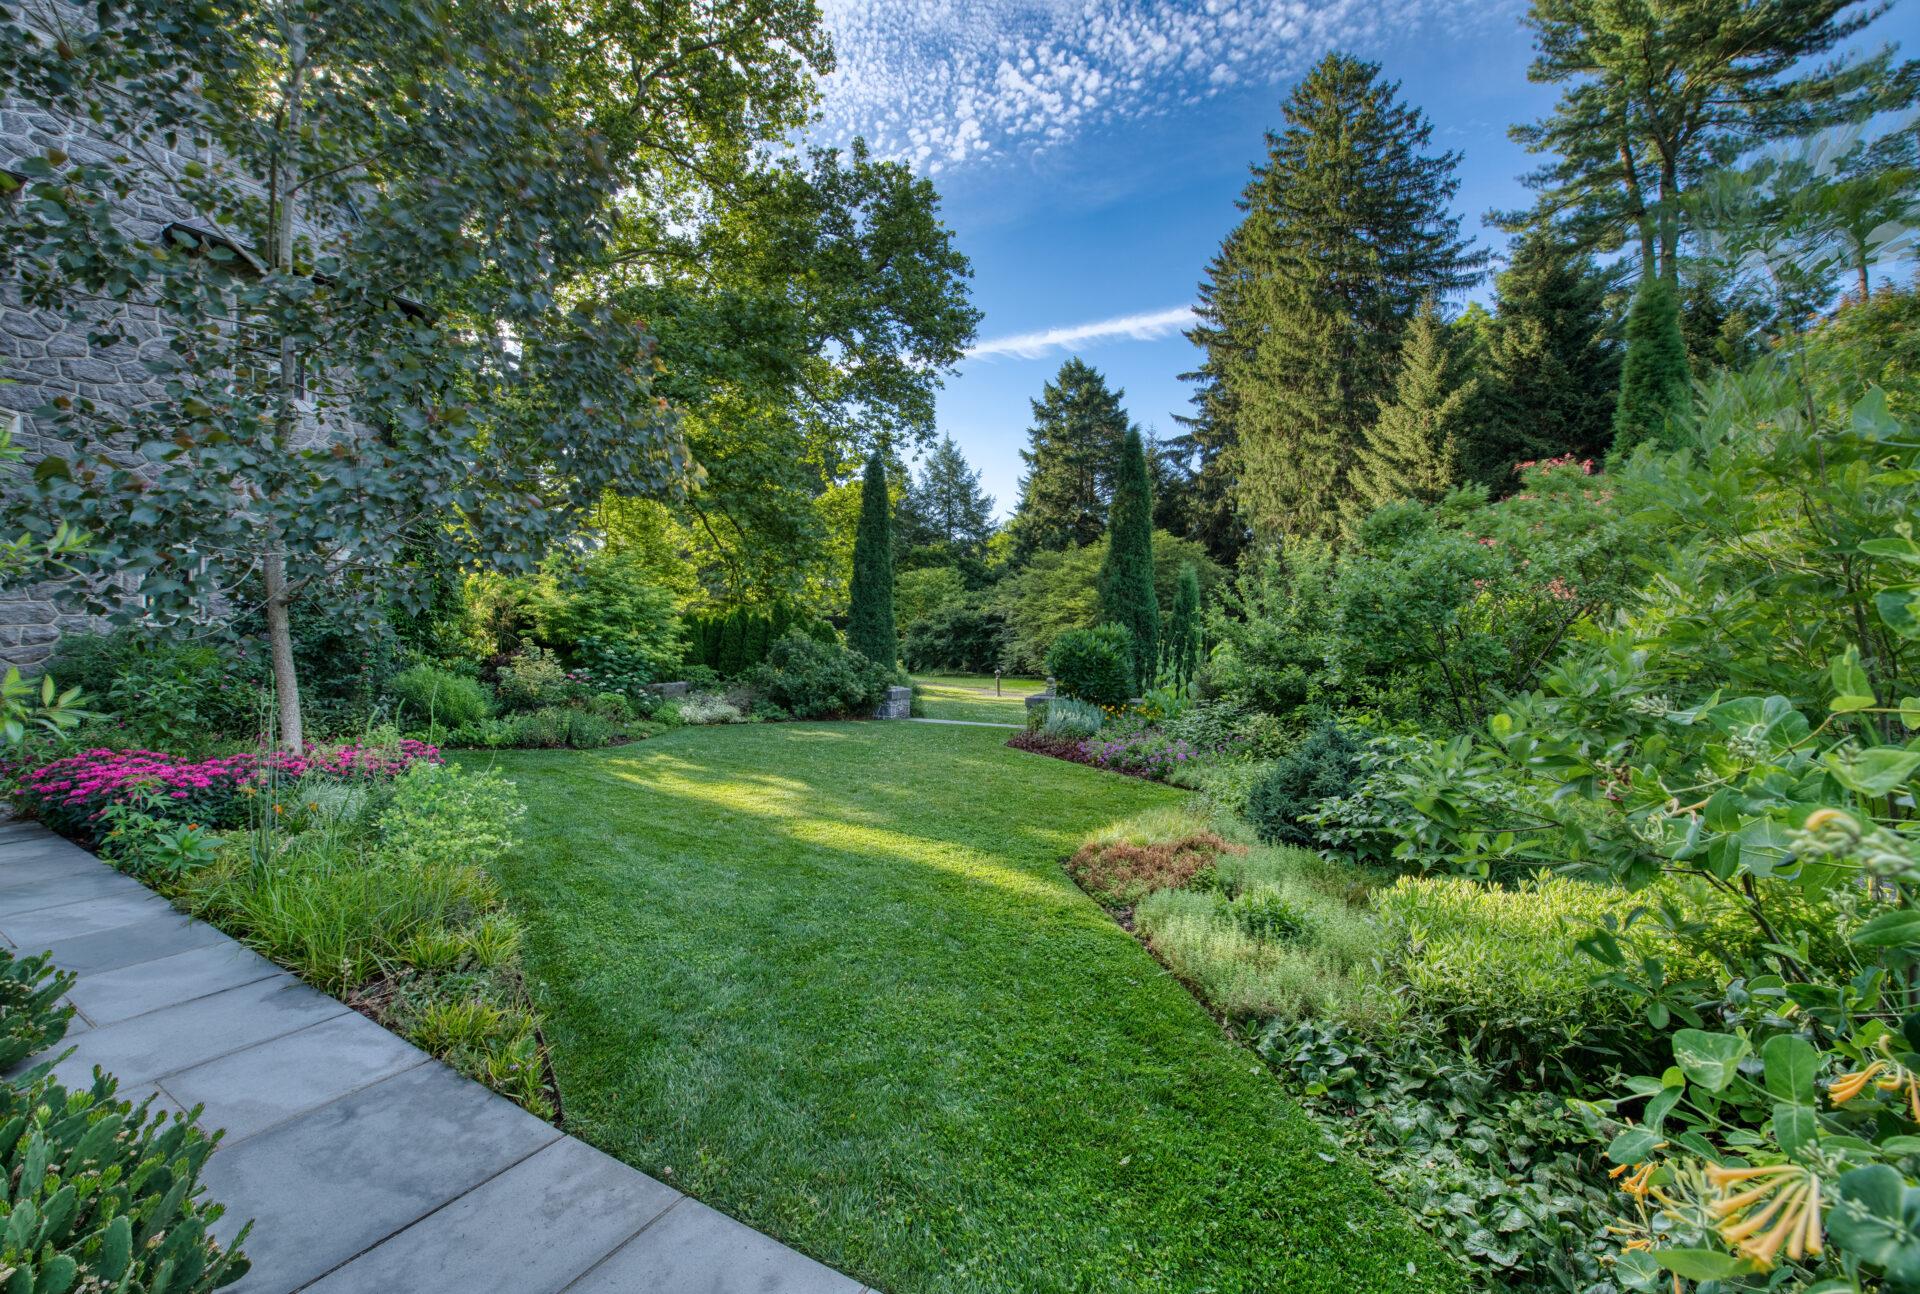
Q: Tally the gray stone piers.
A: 2